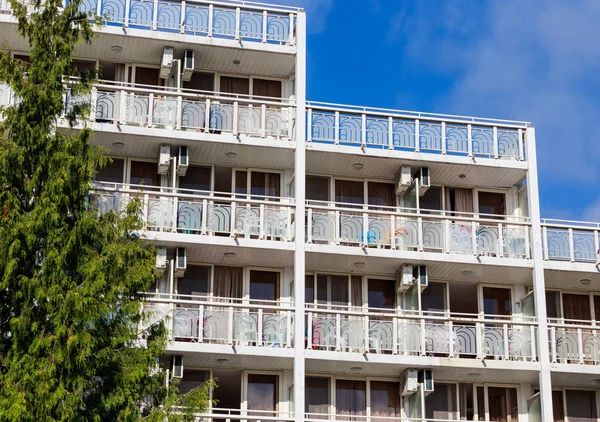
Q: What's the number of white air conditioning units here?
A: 13